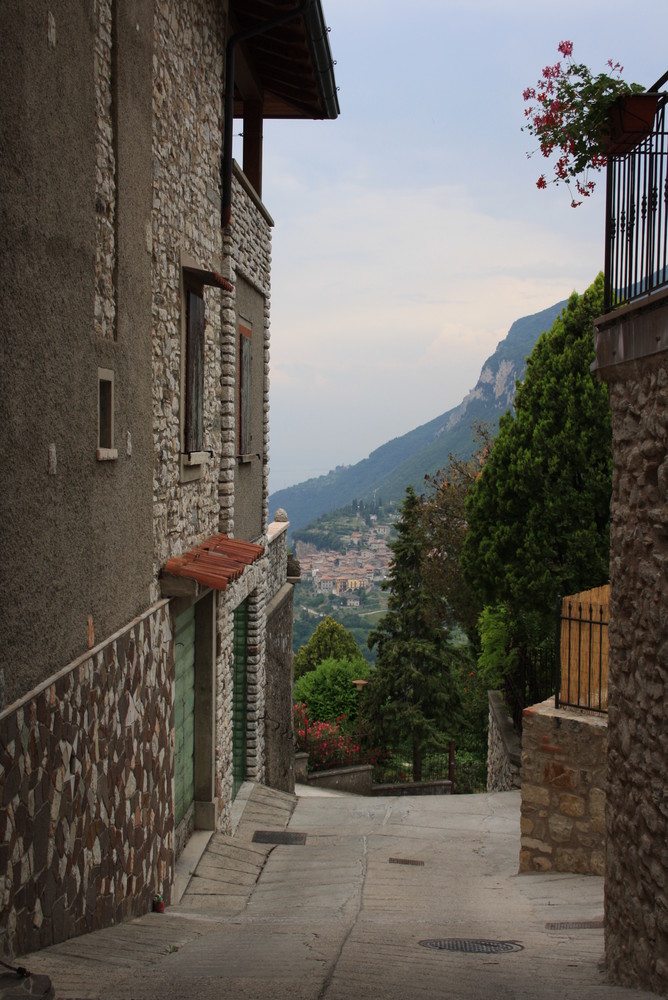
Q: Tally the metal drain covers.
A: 4